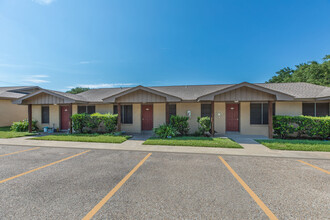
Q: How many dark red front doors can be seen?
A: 3